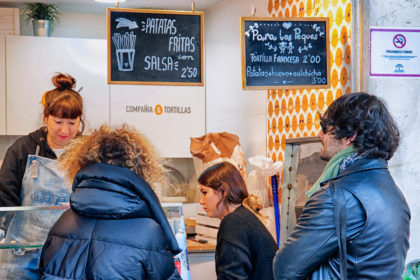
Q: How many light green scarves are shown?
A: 1